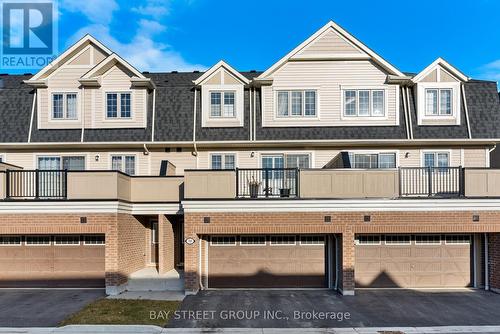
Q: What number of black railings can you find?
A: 3